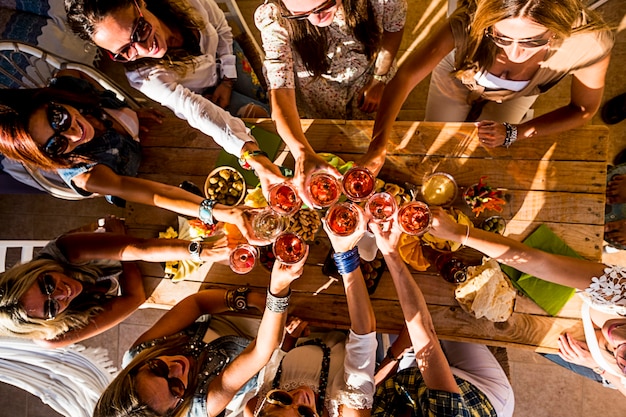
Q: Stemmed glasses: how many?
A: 9